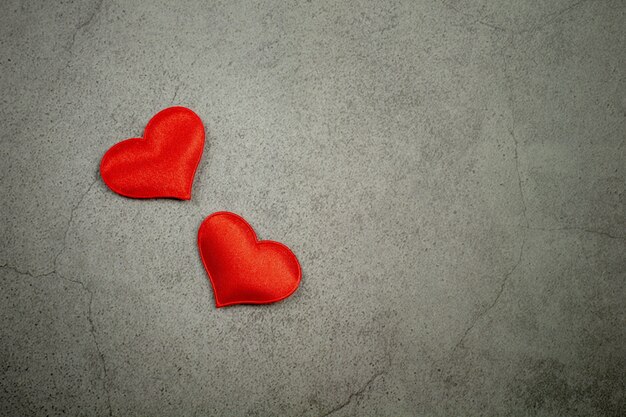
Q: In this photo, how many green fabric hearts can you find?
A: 0